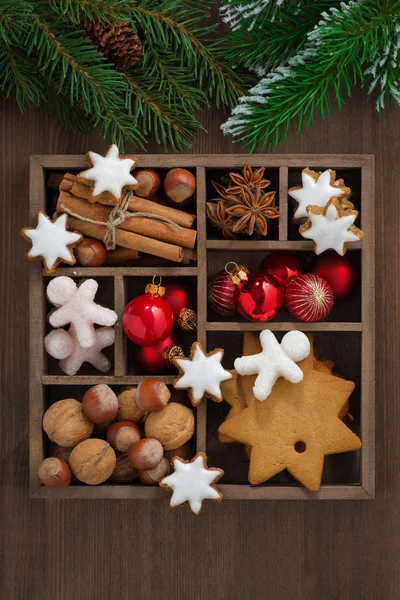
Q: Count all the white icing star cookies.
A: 6